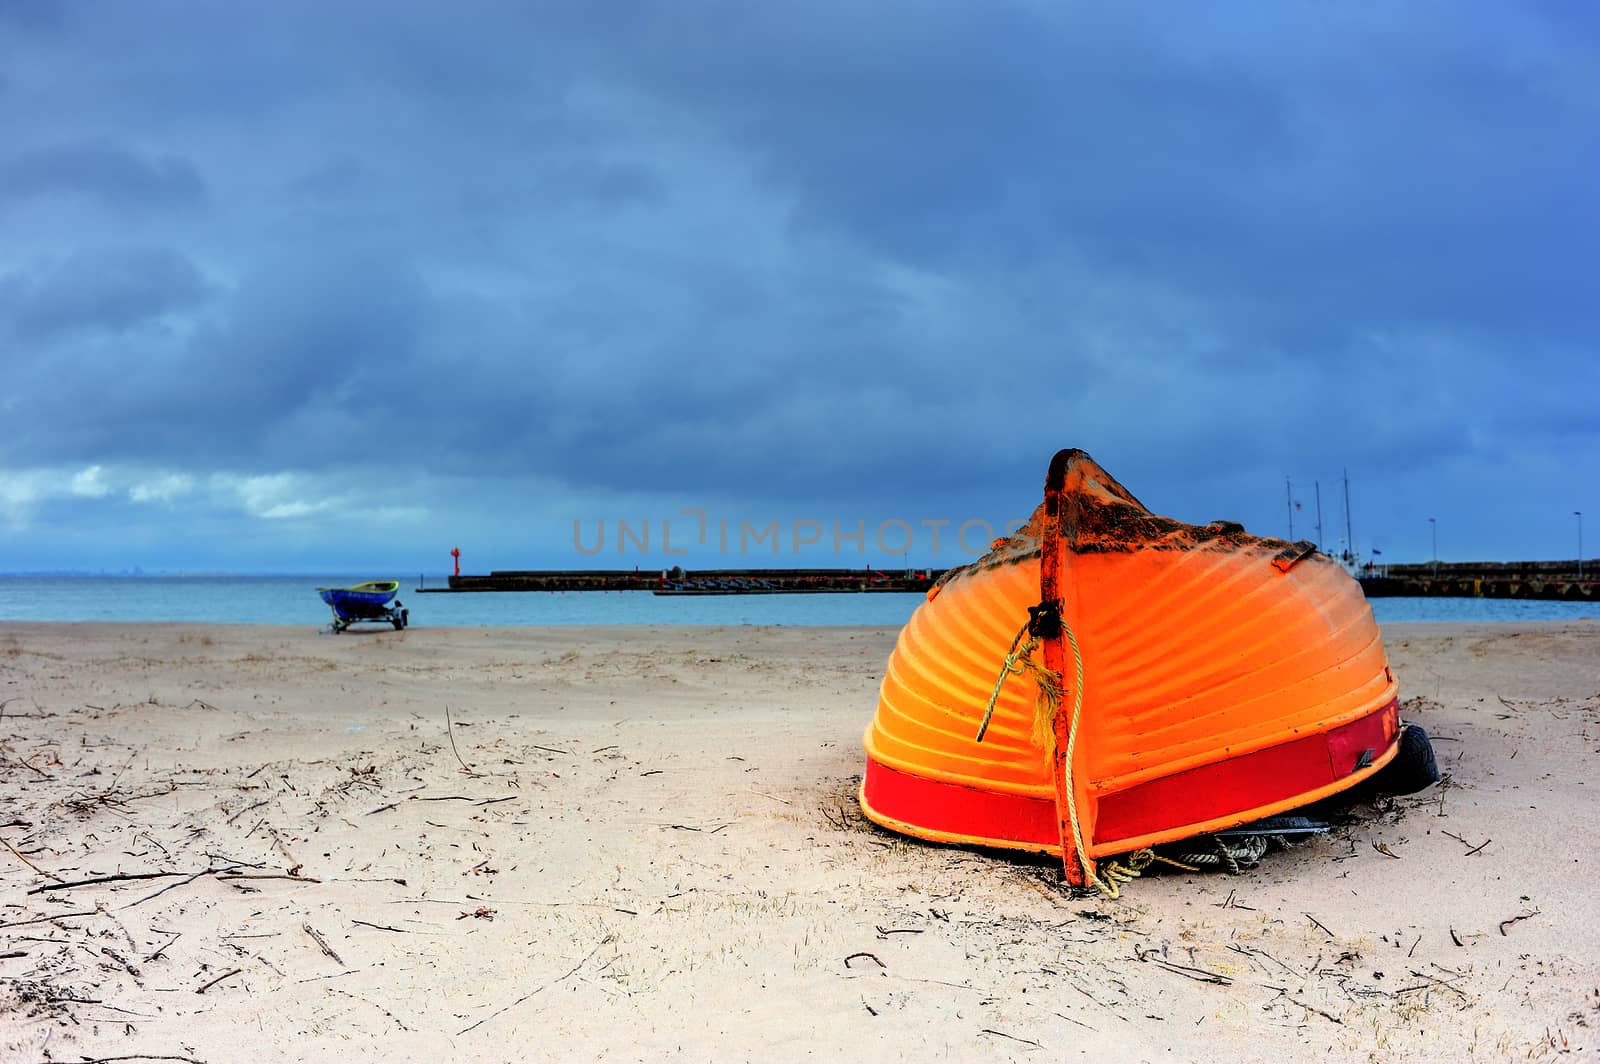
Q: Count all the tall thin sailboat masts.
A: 3